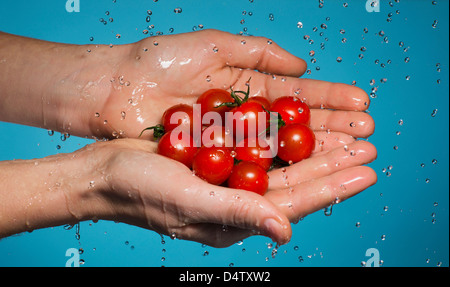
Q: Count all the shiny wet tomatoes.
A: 11